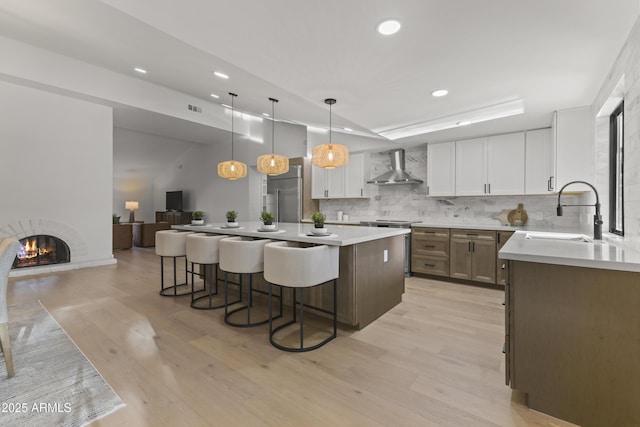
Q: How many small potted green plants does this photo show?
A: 4